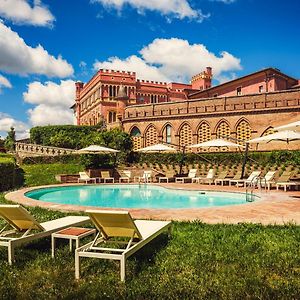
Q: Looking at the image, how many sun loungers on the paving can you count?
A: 12